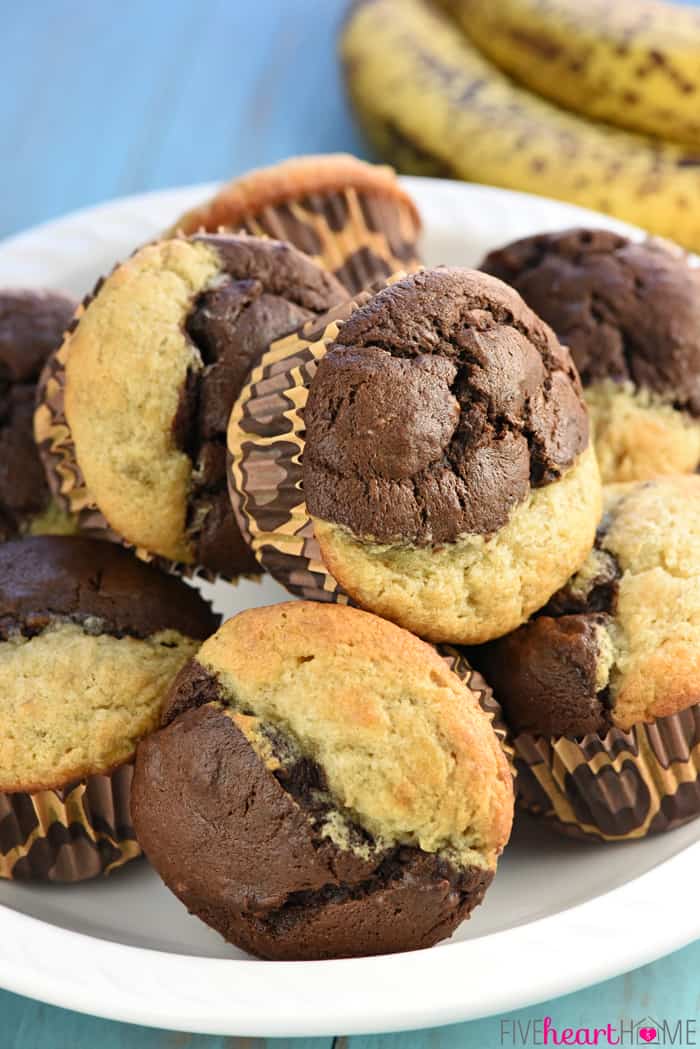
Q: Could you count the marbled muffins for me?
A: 8